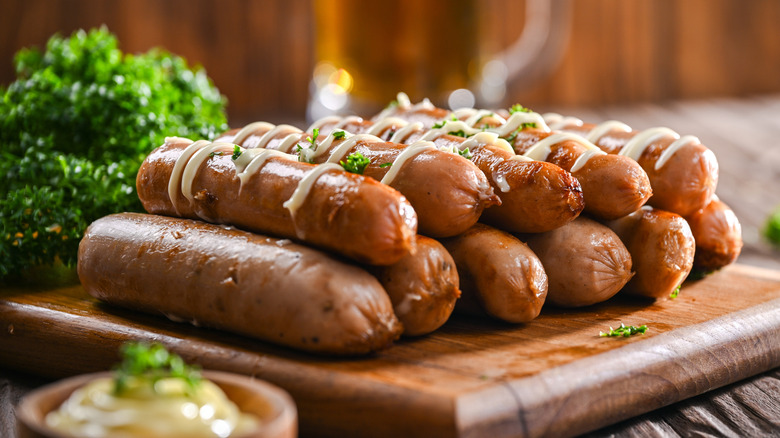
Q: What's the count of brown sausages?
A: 11